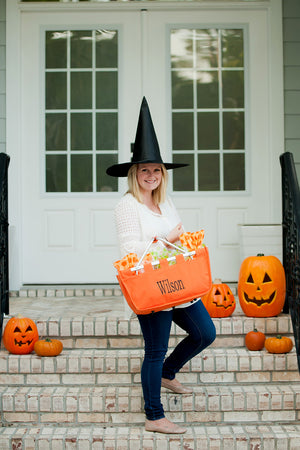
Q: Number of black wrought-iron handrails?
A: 2